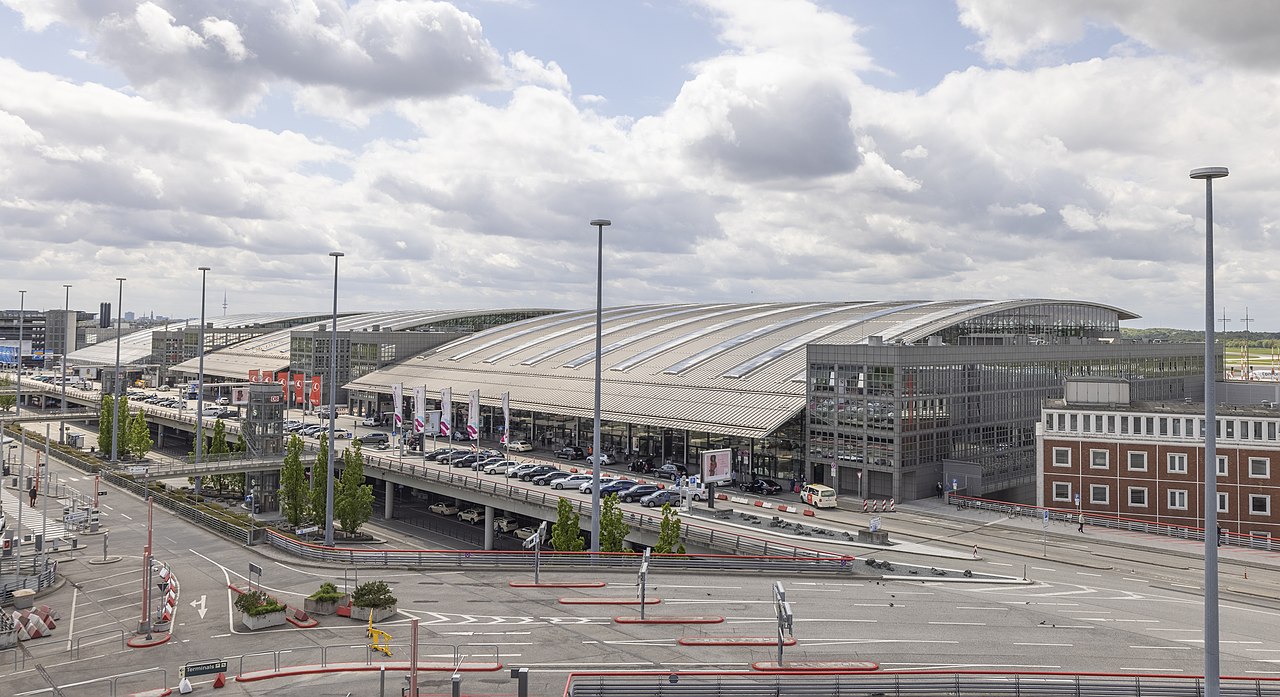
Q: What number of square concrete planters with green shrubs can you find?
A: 3